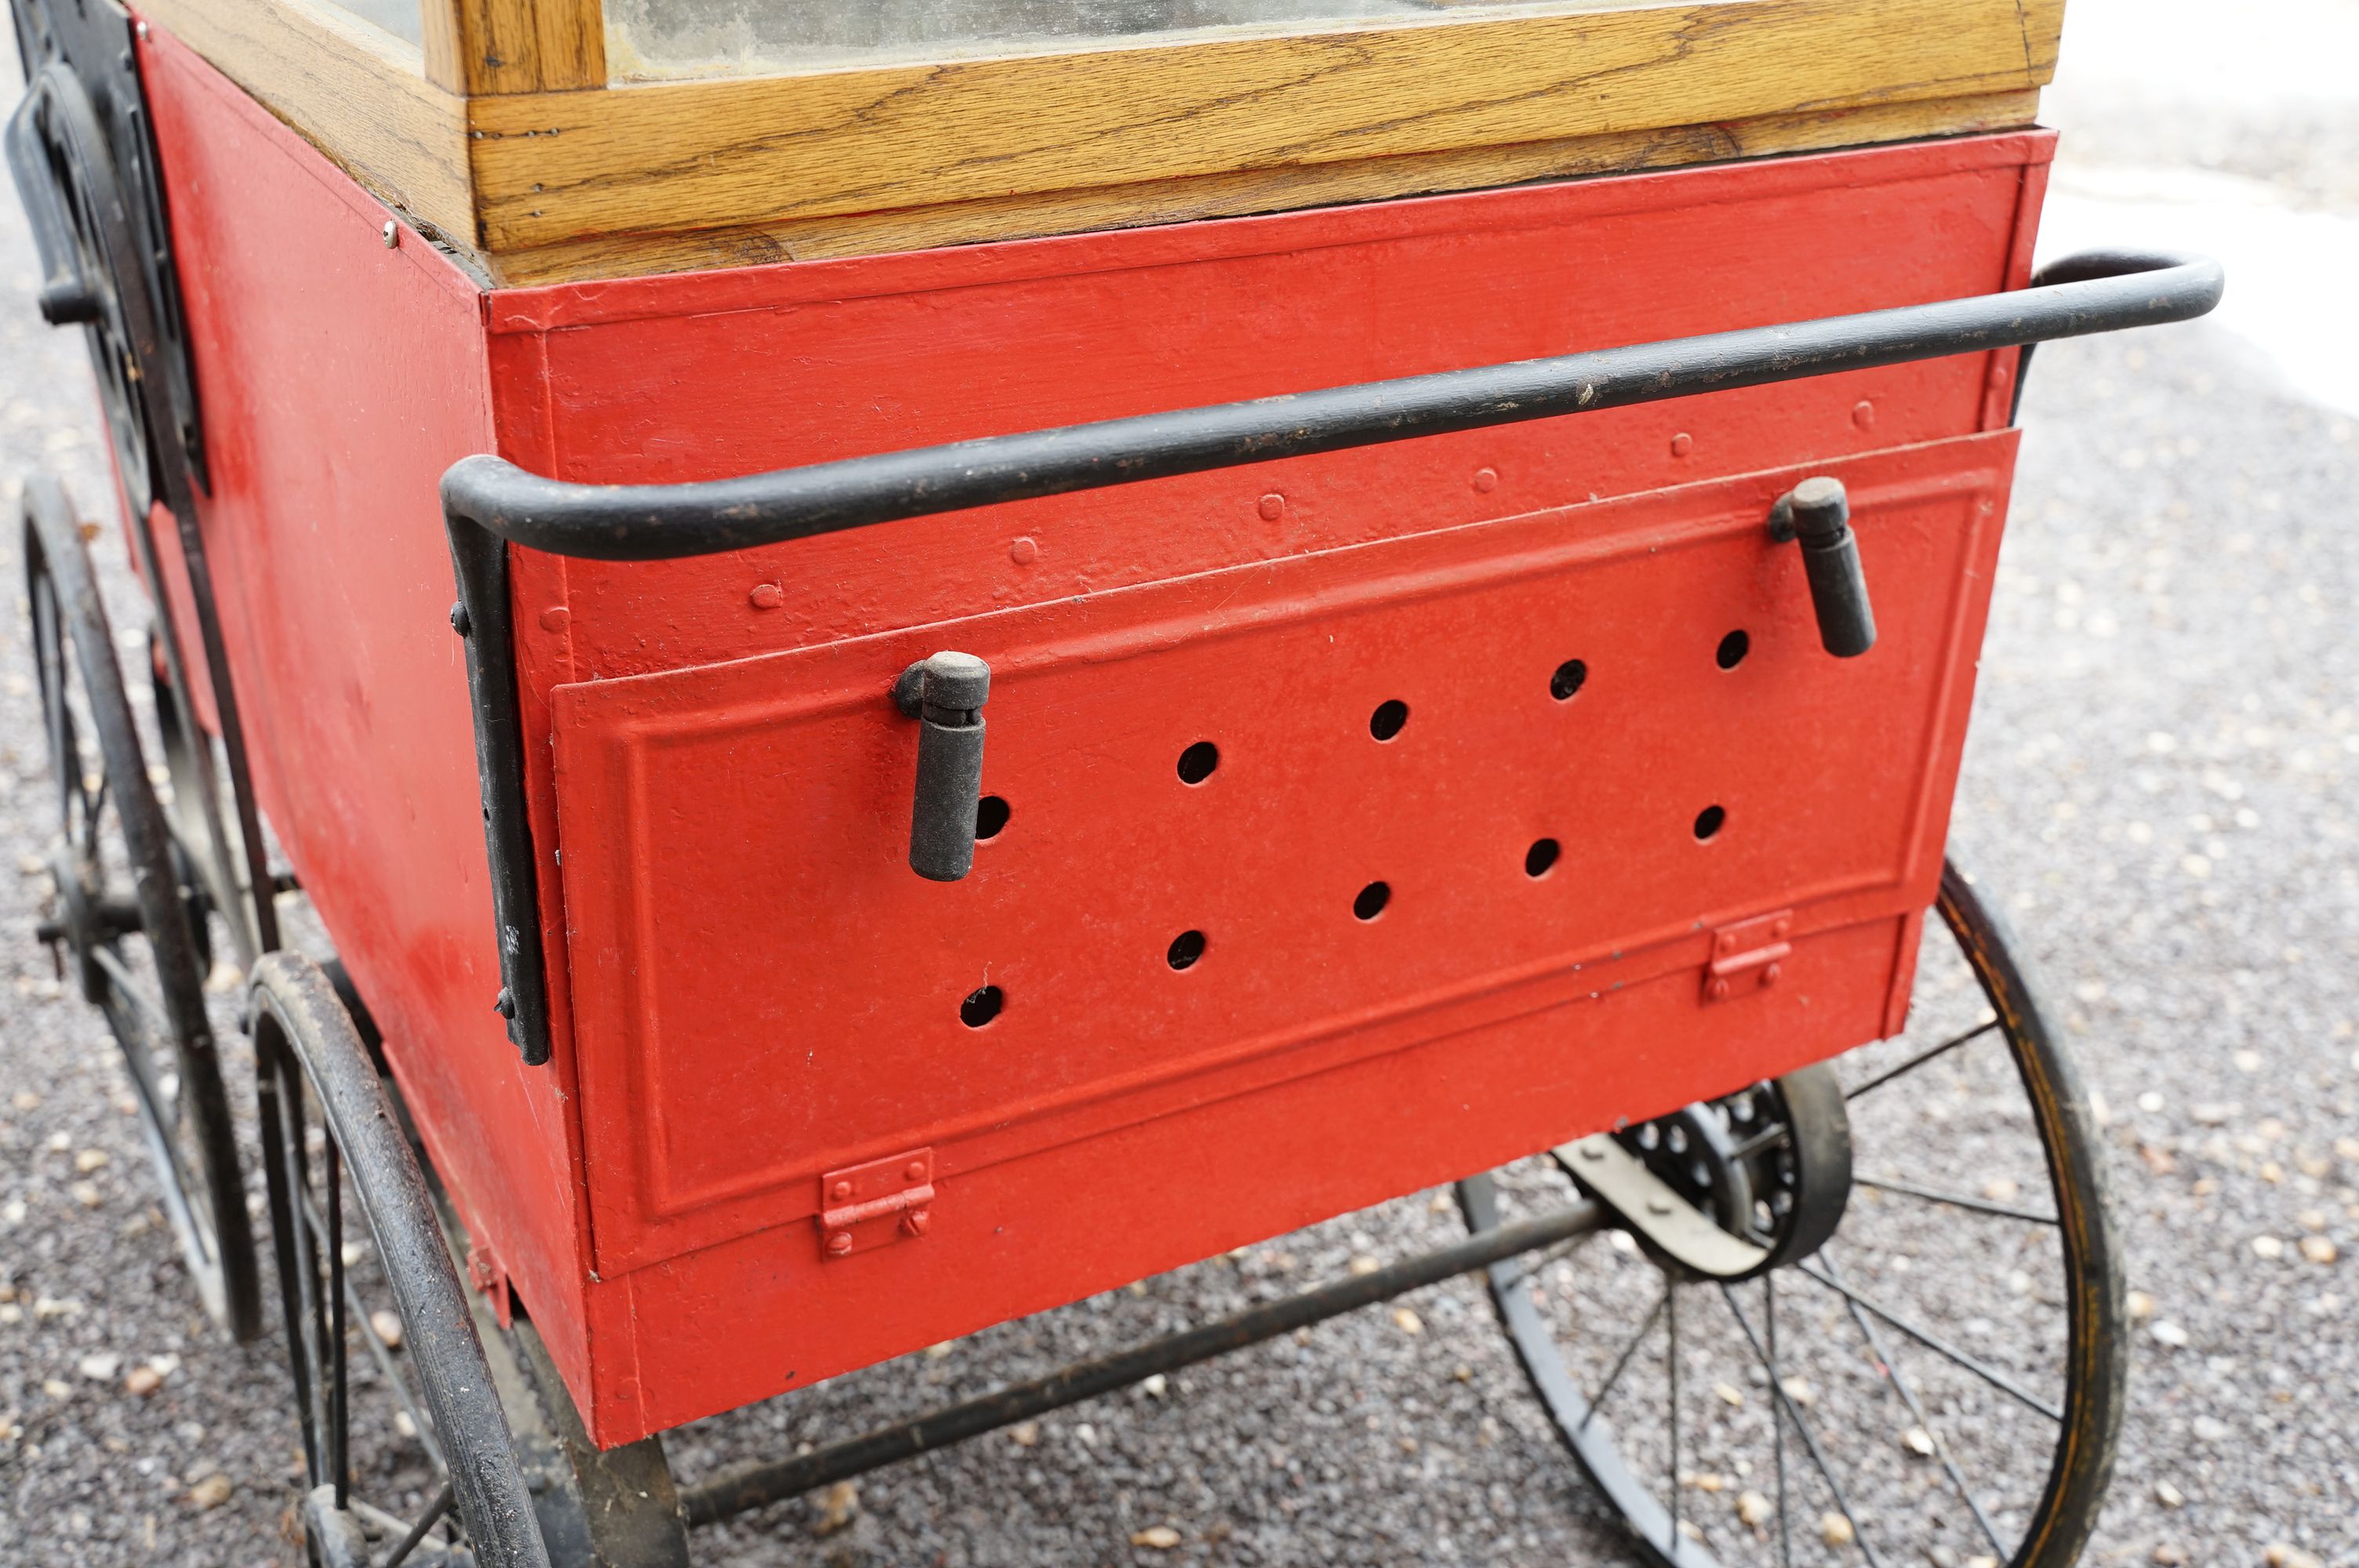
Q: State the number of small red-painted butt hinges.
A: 2